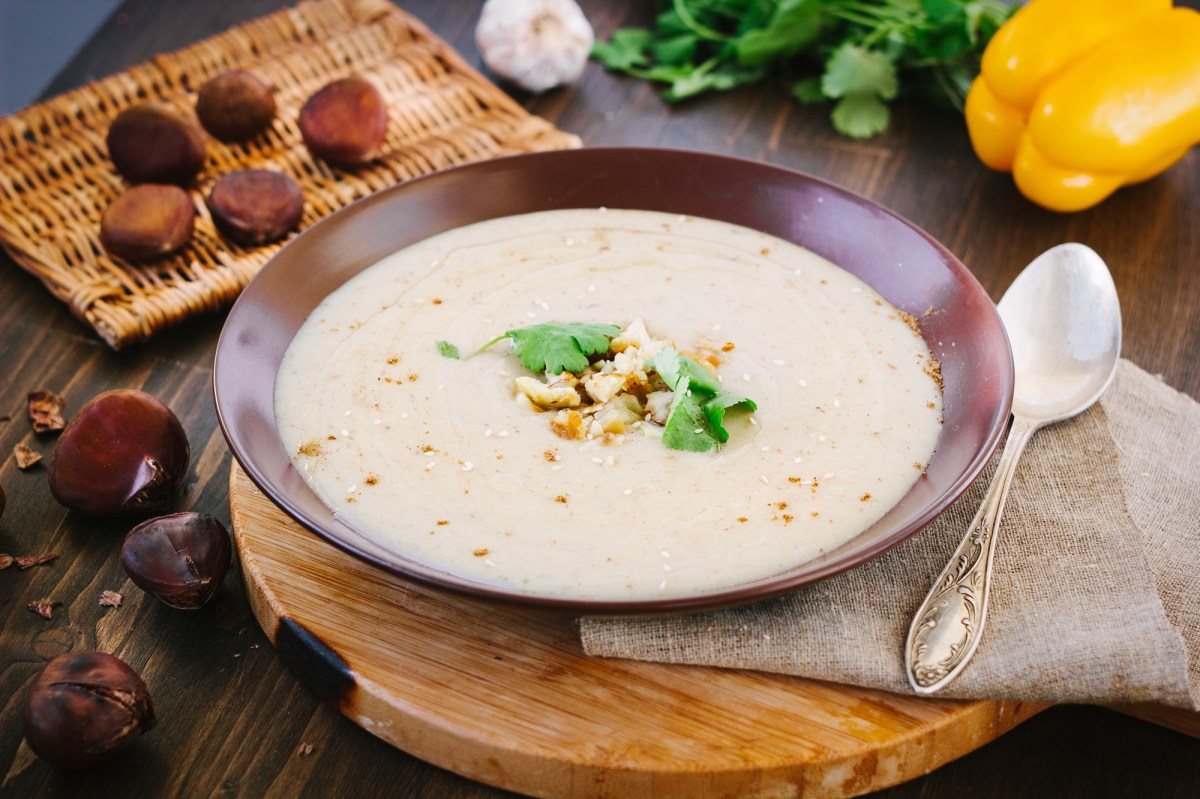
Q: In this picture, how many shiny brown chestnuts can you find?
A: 8